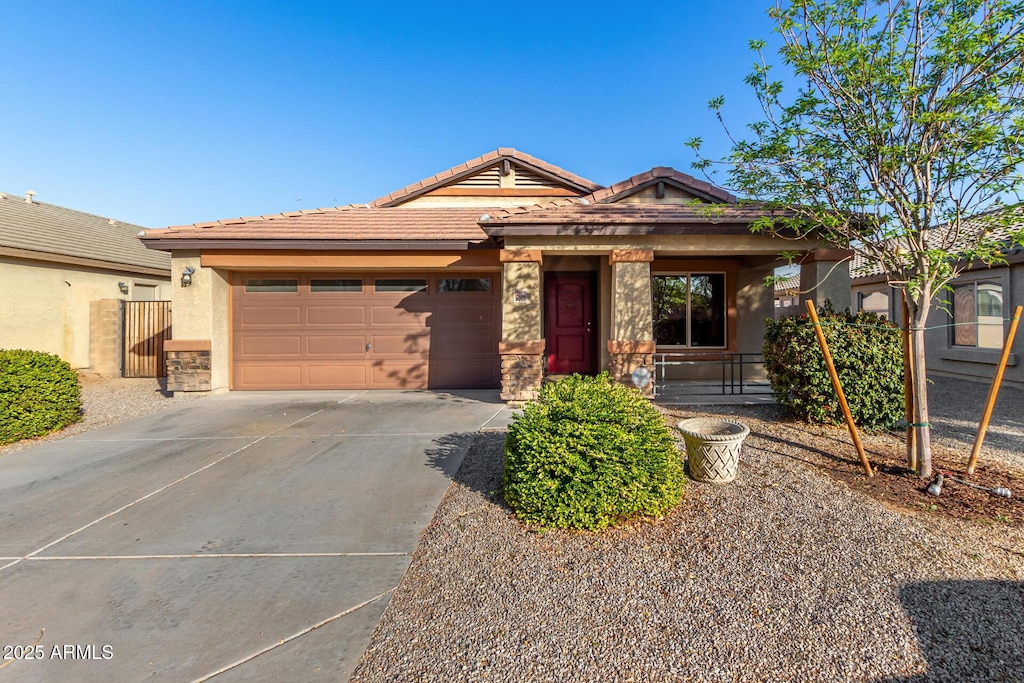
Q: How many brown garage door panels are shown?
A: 12